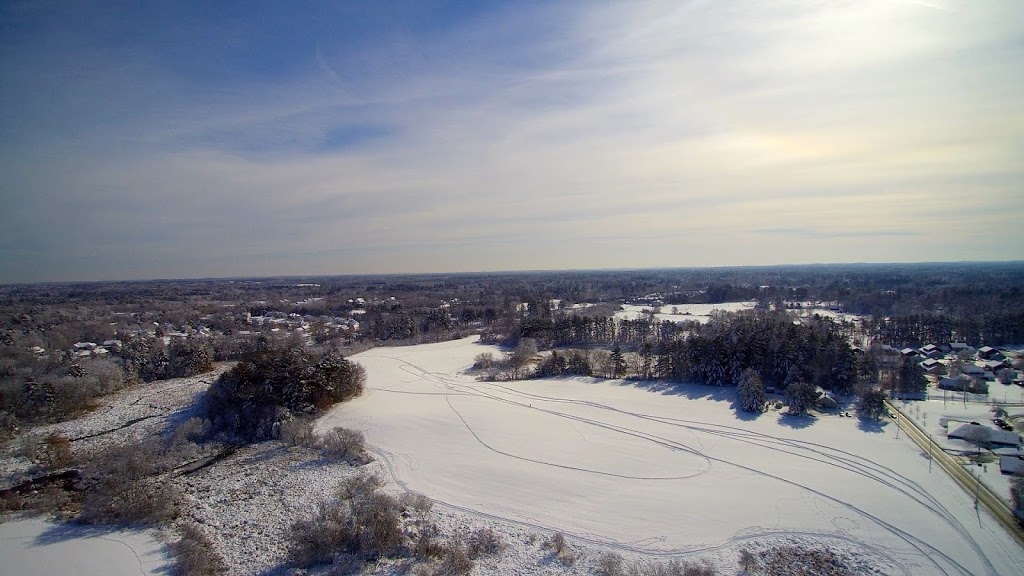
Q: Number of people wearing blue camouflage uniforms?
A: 0